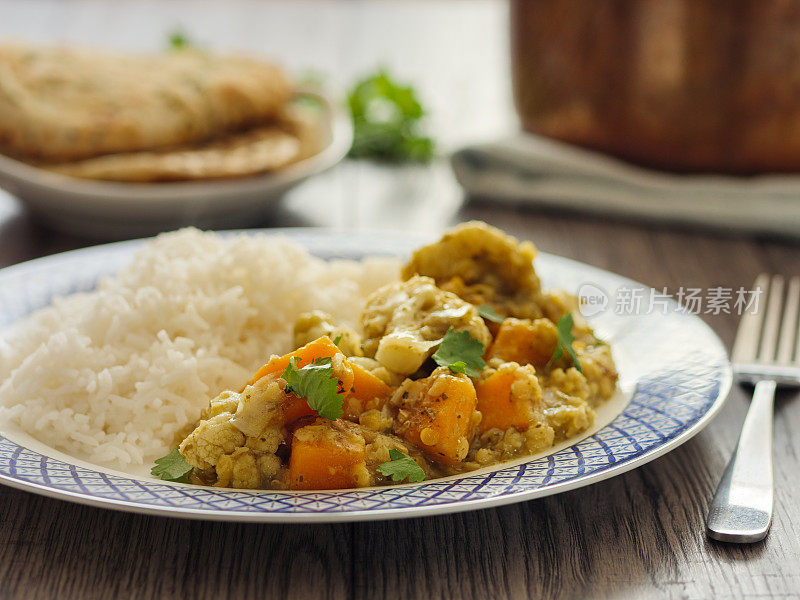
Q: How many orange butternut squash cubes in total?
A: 6